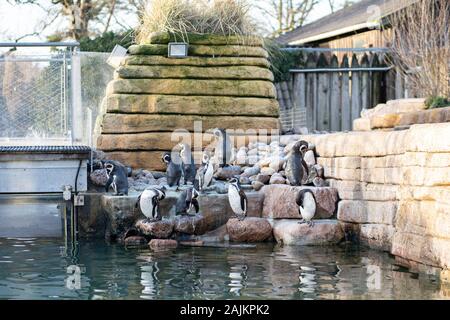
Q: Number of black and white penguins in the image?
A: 10